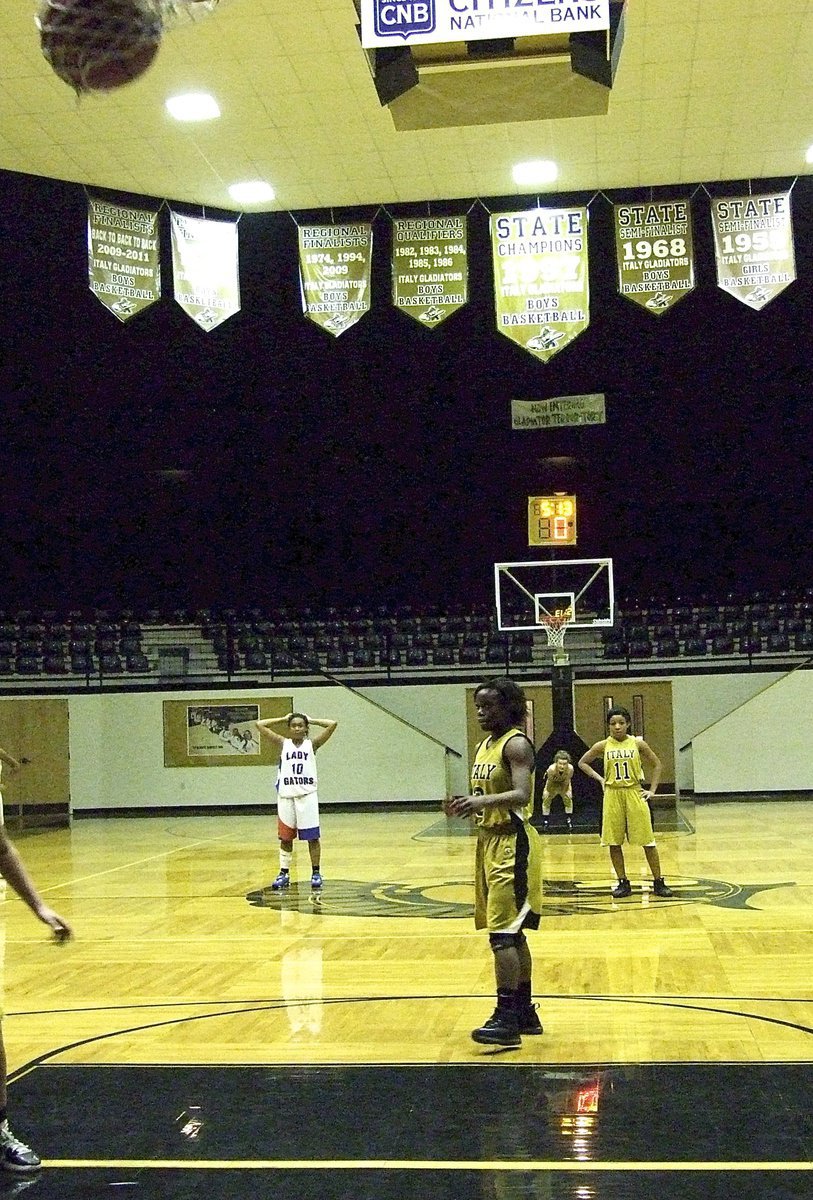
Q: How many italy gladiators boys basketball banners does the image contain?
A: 6